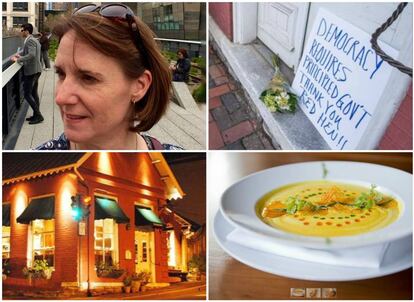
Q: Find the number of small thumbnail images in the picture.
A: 3